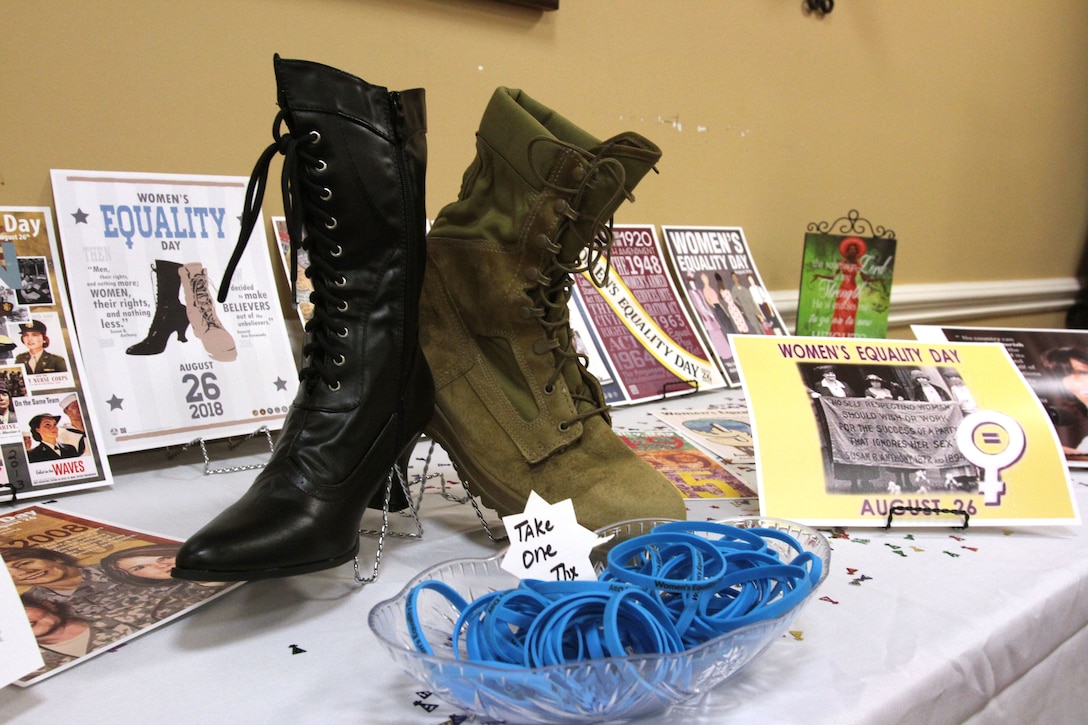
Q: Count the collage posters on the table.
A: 1